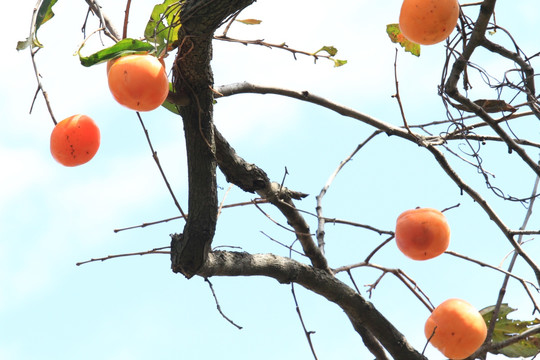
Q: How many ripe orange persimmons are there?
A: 5